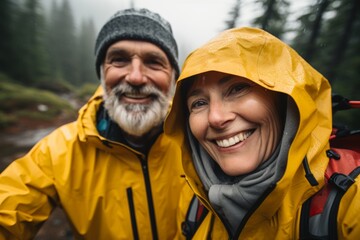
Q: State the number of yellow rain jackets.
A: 2